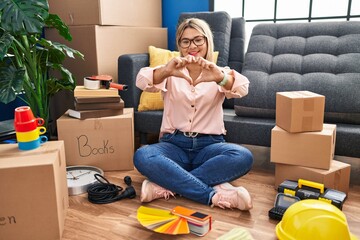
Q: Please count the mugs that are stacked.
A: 3